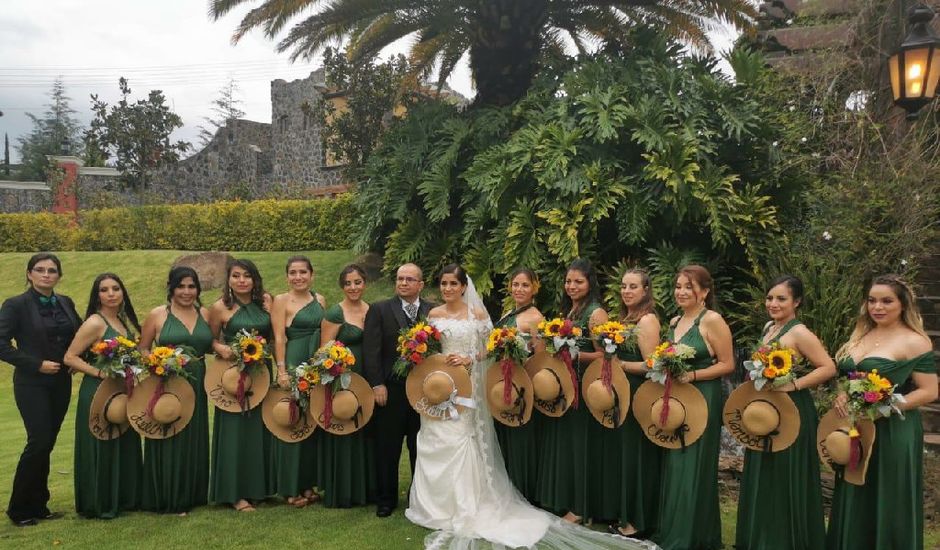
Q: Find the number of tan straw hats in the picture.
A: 12